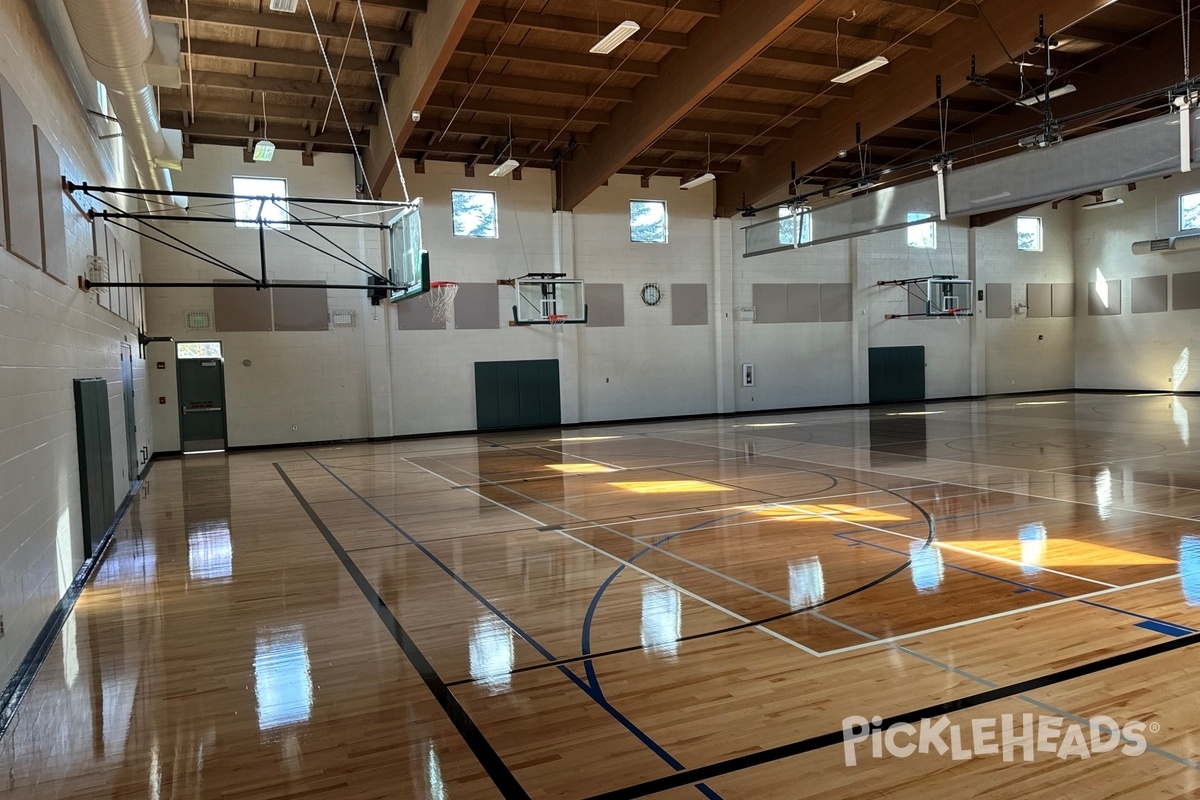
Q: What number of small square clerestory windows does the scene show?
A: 7